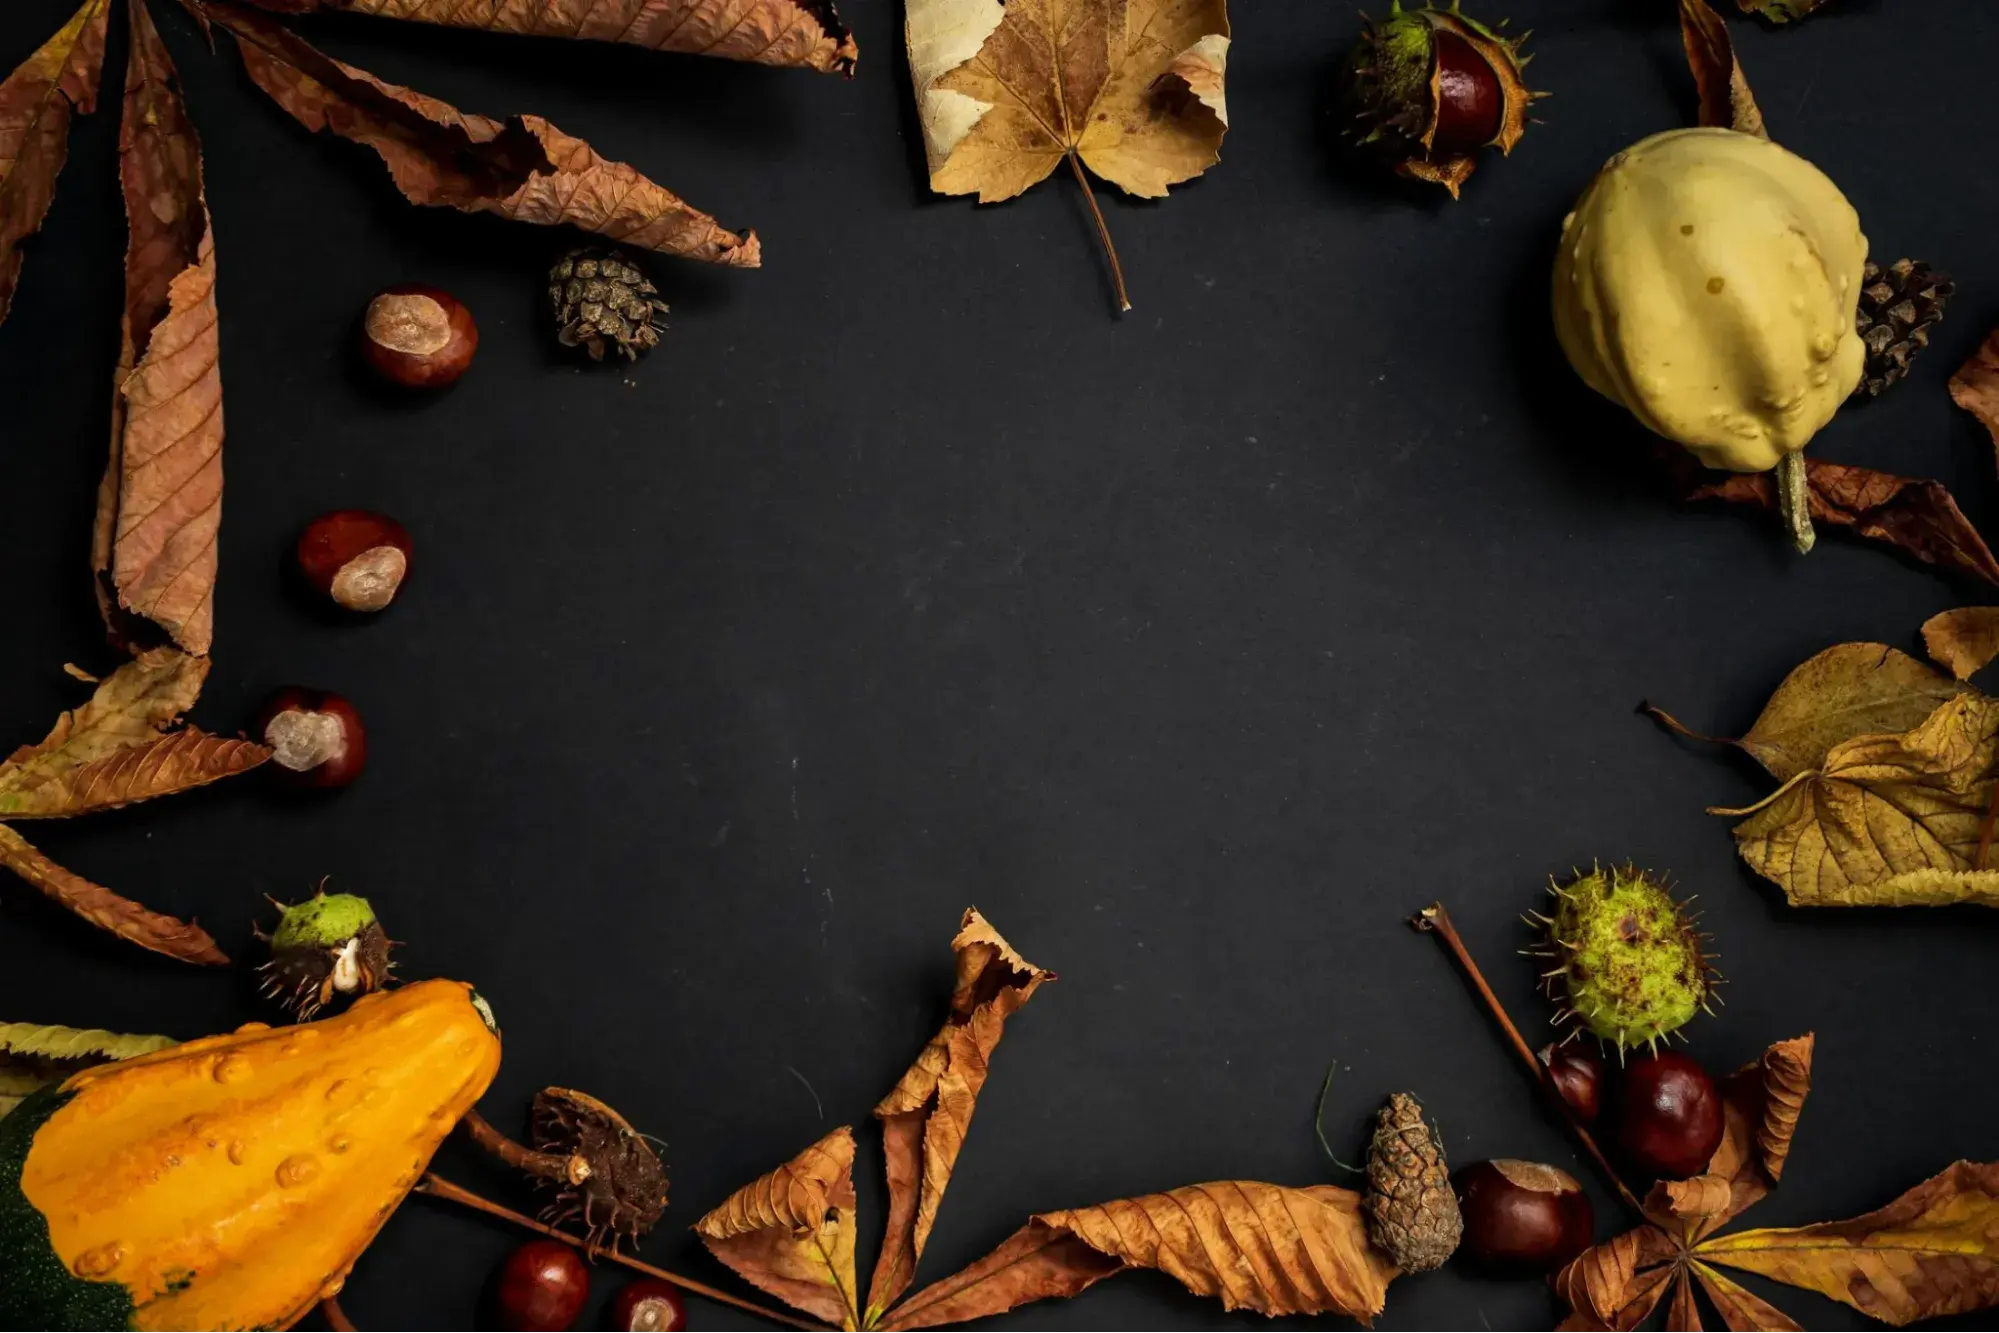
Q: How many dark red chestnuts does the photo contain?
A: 9